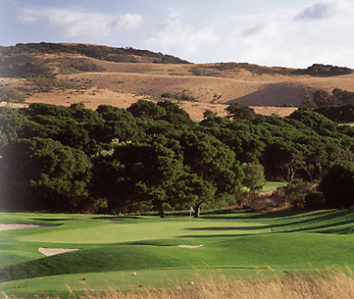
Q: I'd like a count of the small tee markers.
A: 4